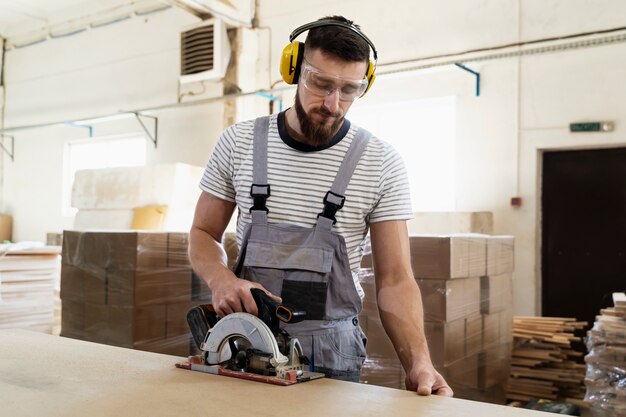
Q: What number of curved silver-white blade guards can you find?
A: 1